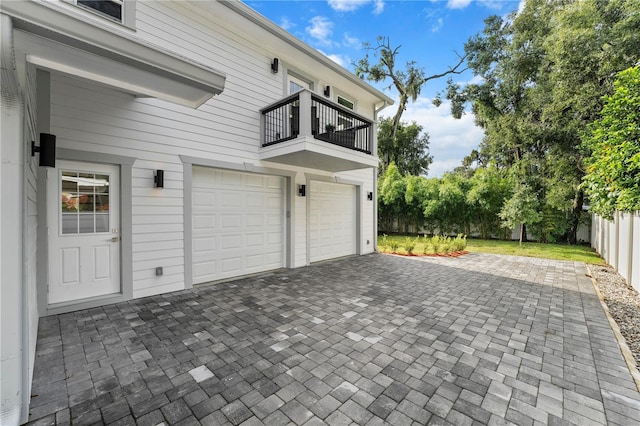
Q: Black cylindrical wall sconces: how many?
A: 6